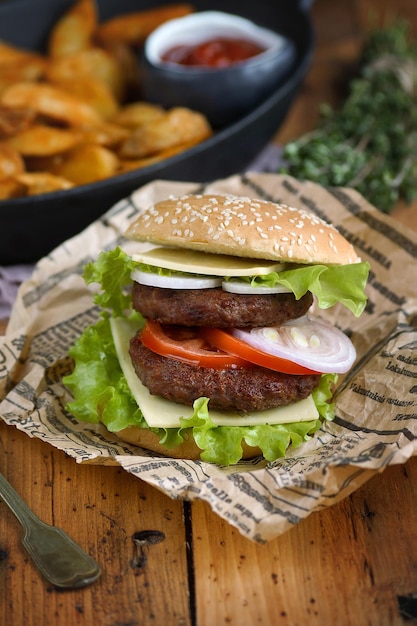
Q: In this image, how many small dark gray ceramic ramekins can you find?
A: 1